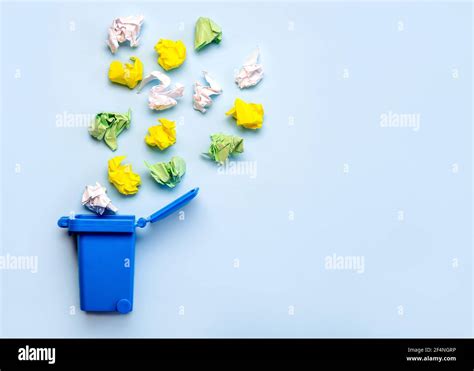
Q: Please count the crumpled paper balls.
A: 14